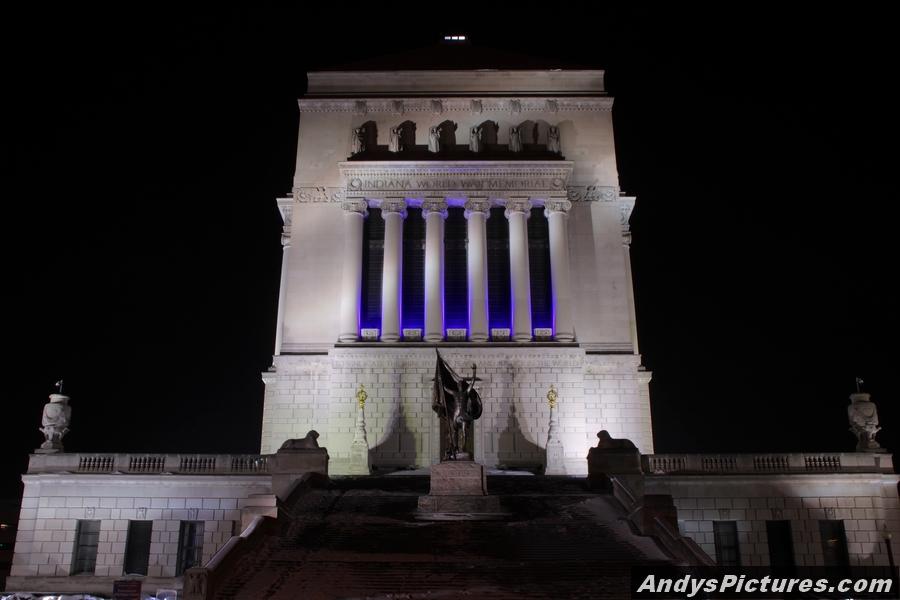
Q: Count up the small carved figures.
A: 6